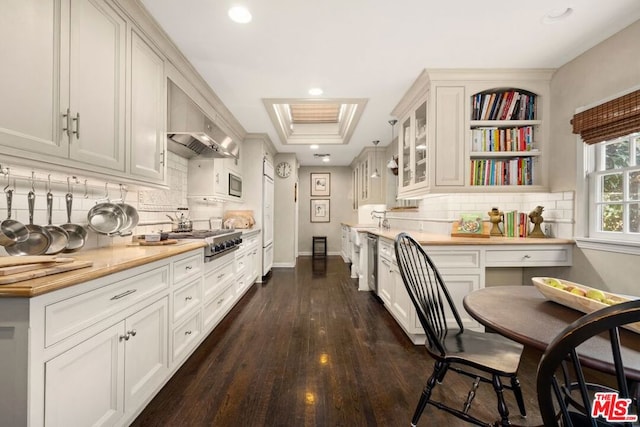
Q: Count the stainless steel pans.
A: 6